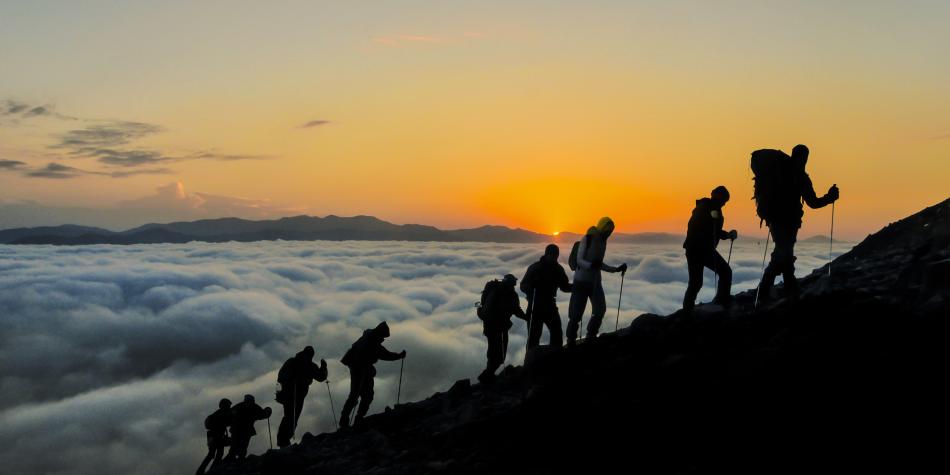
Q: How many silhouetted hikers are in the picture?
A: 9